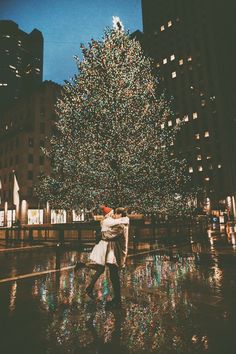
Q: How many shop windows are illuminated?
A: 4